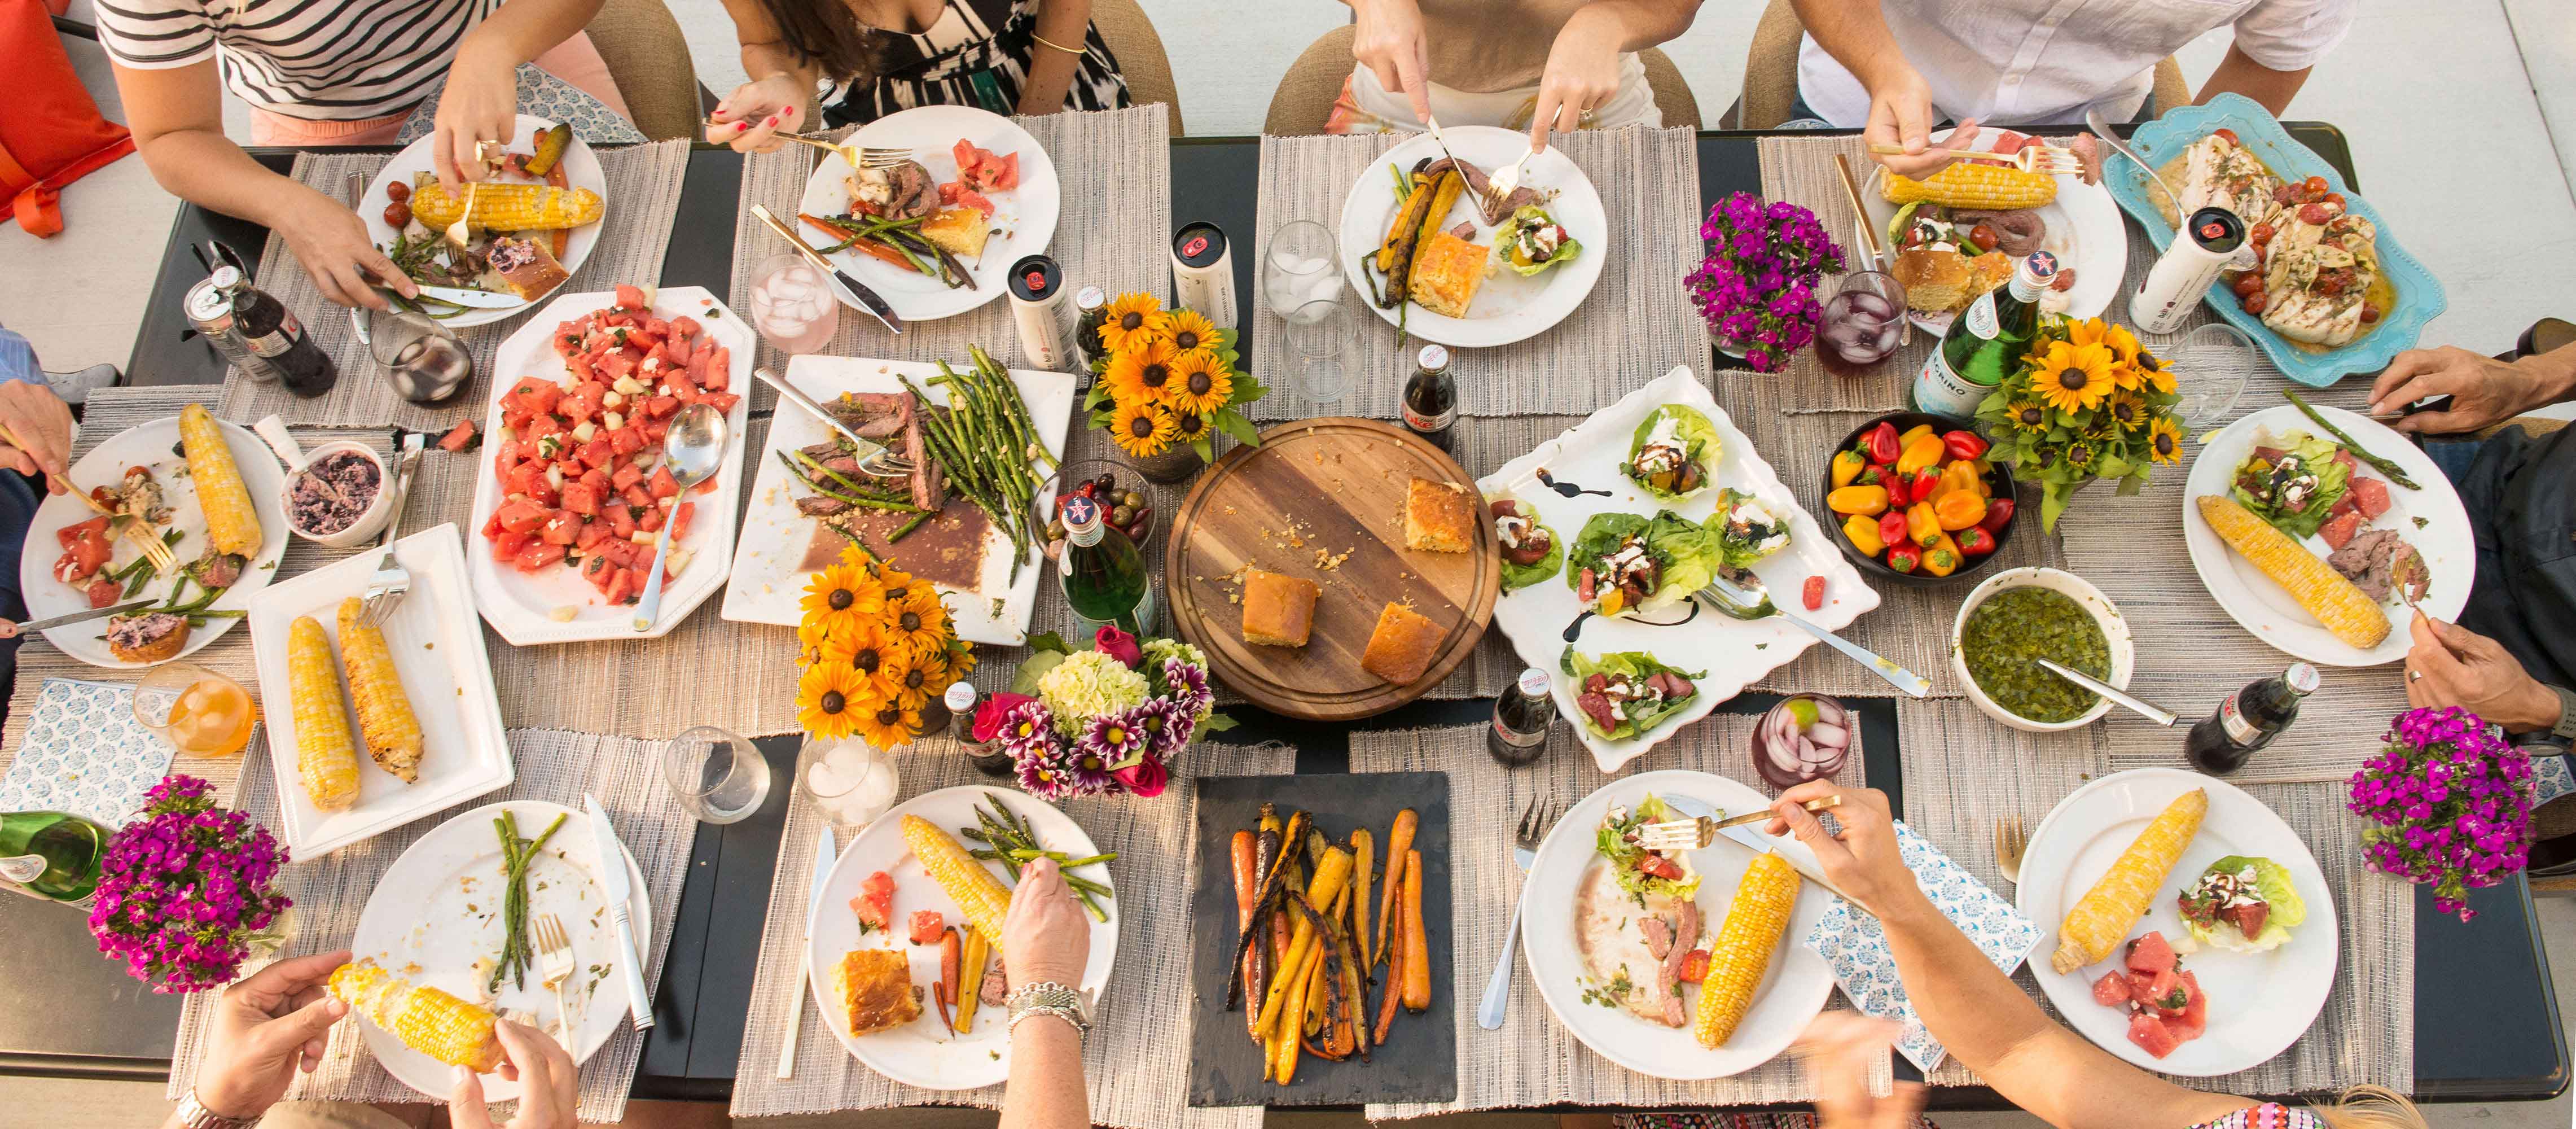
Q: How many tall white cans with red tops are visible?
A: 3